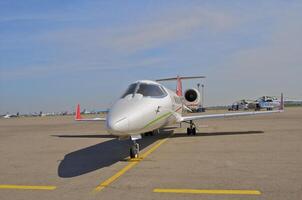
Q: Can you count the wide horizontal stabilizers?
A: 1